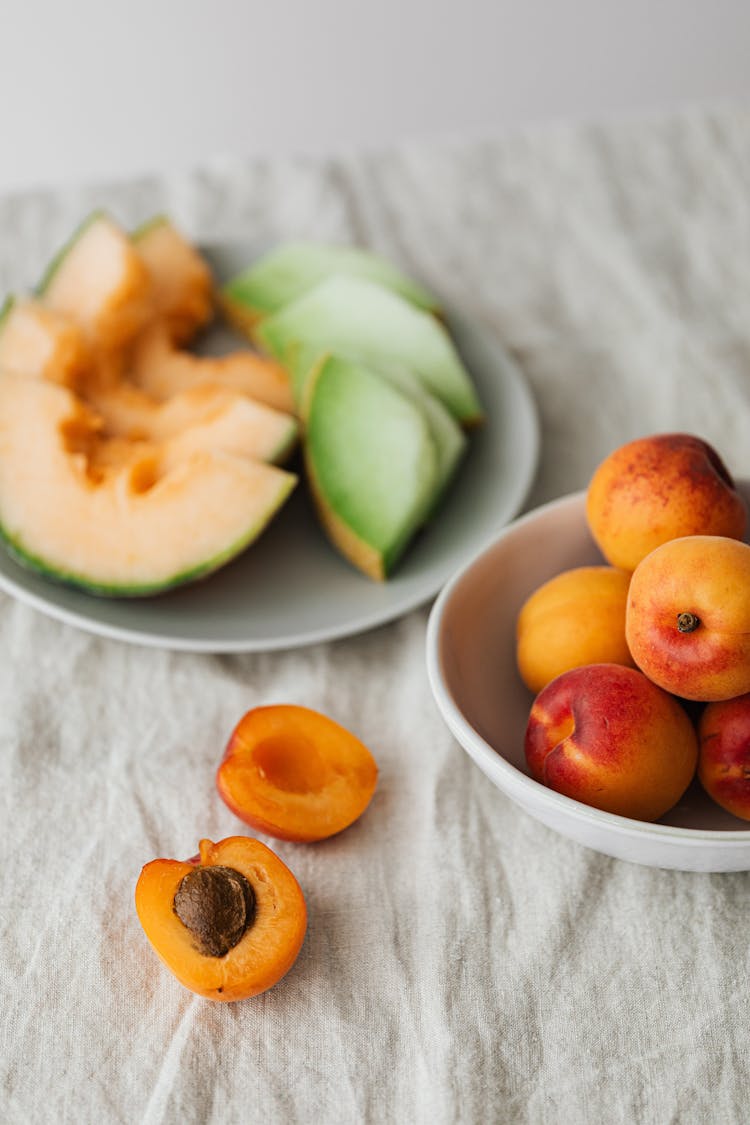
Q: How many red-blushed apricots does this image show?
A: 4